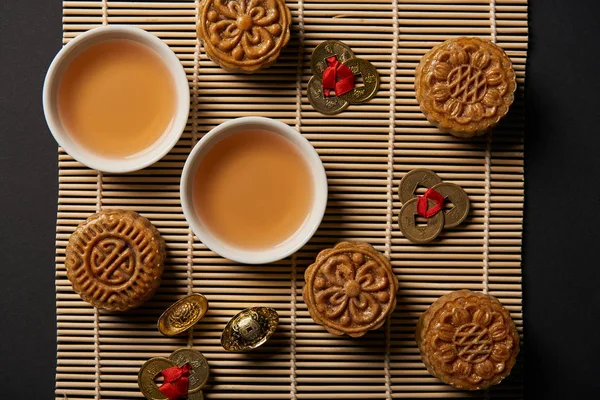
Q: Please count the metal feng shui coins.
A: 9